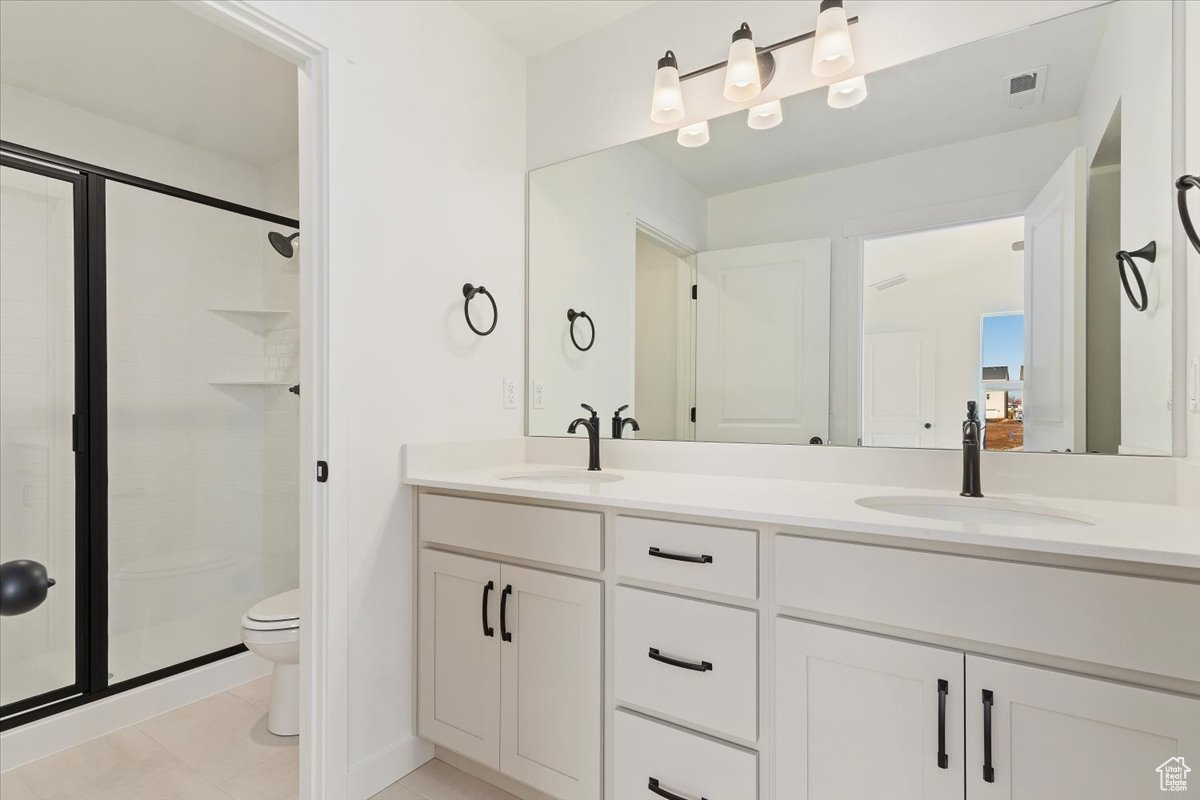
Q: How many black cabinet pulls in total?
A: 7